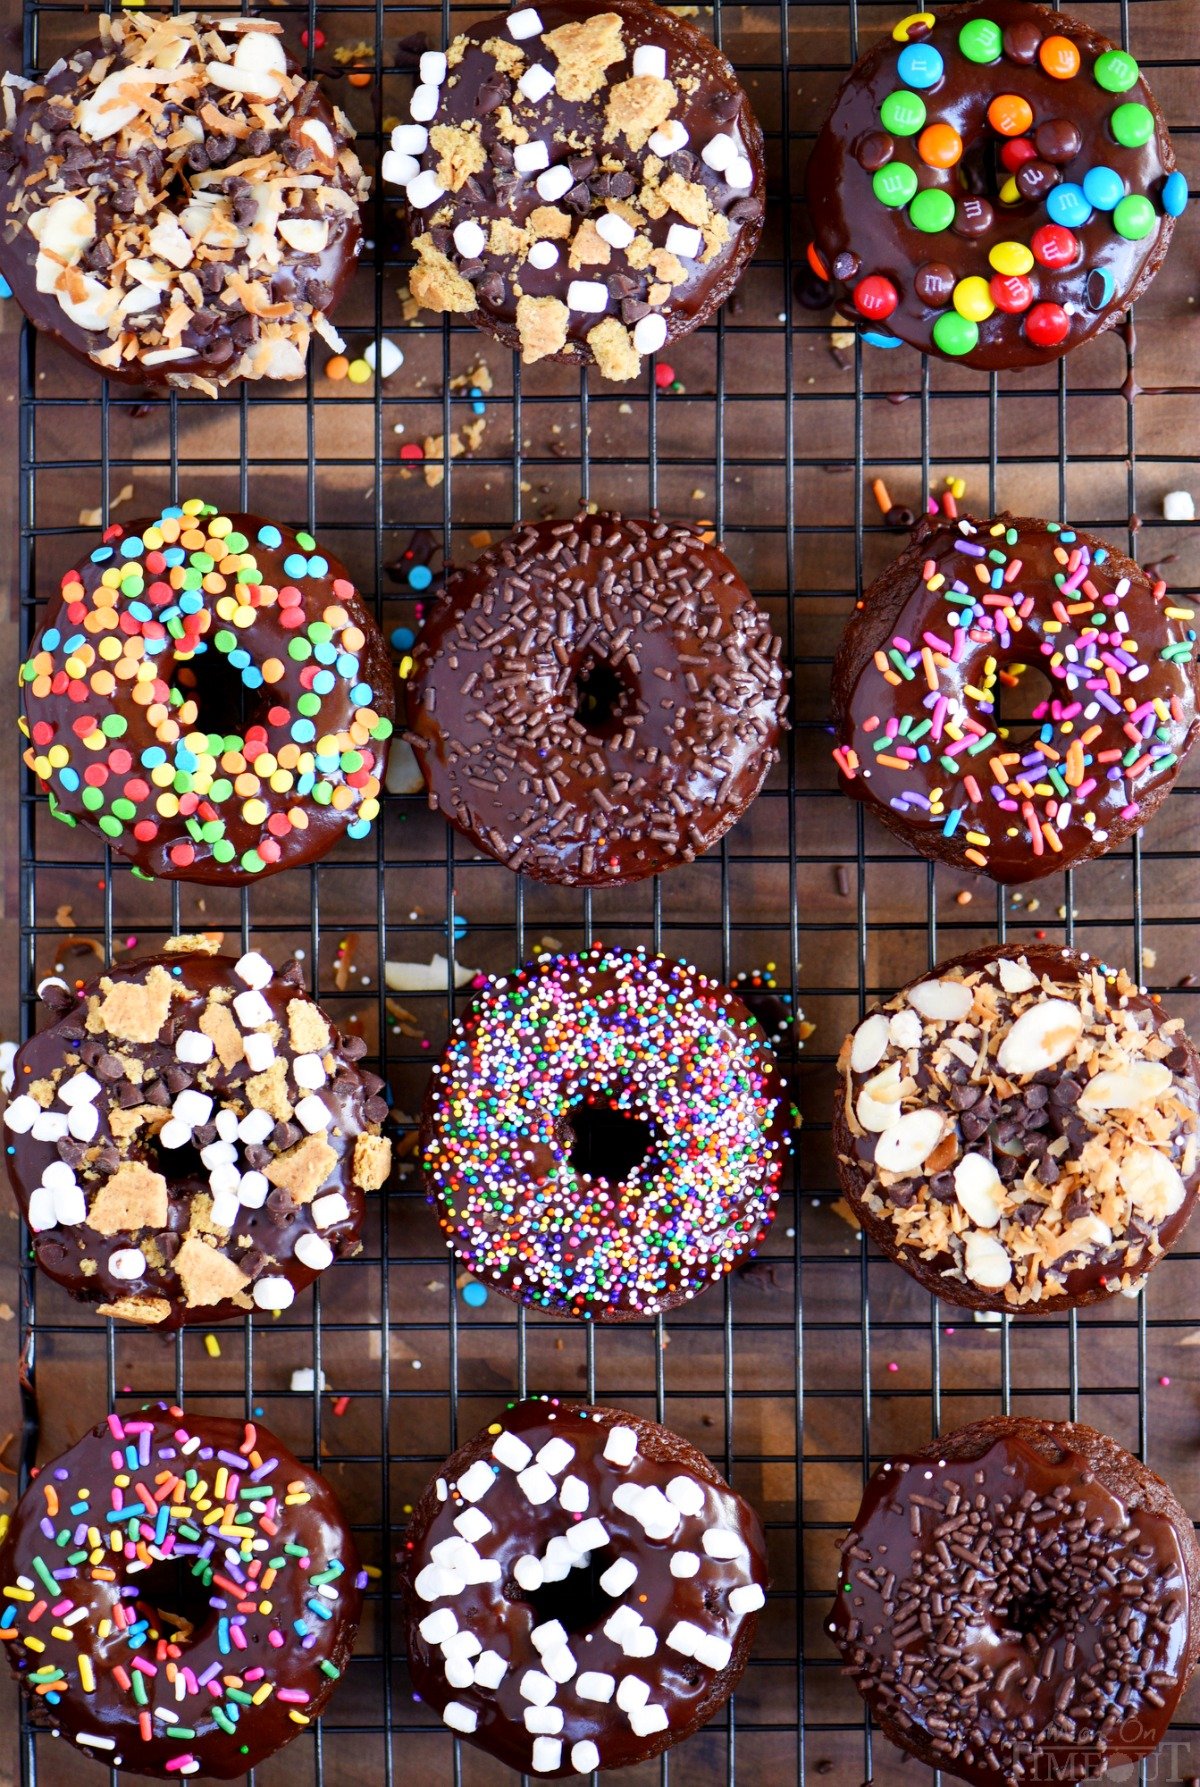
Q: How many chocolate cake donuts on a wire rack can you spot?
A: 12